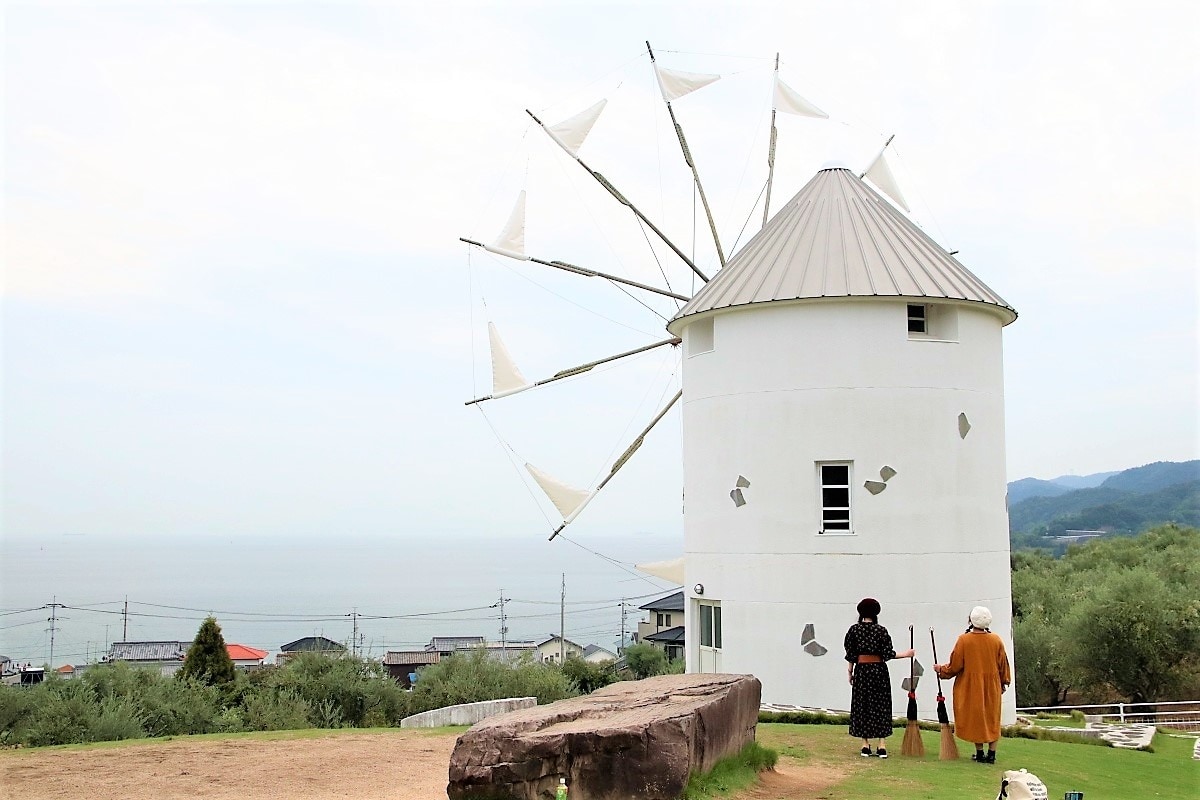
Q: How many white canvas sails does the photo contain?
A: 8